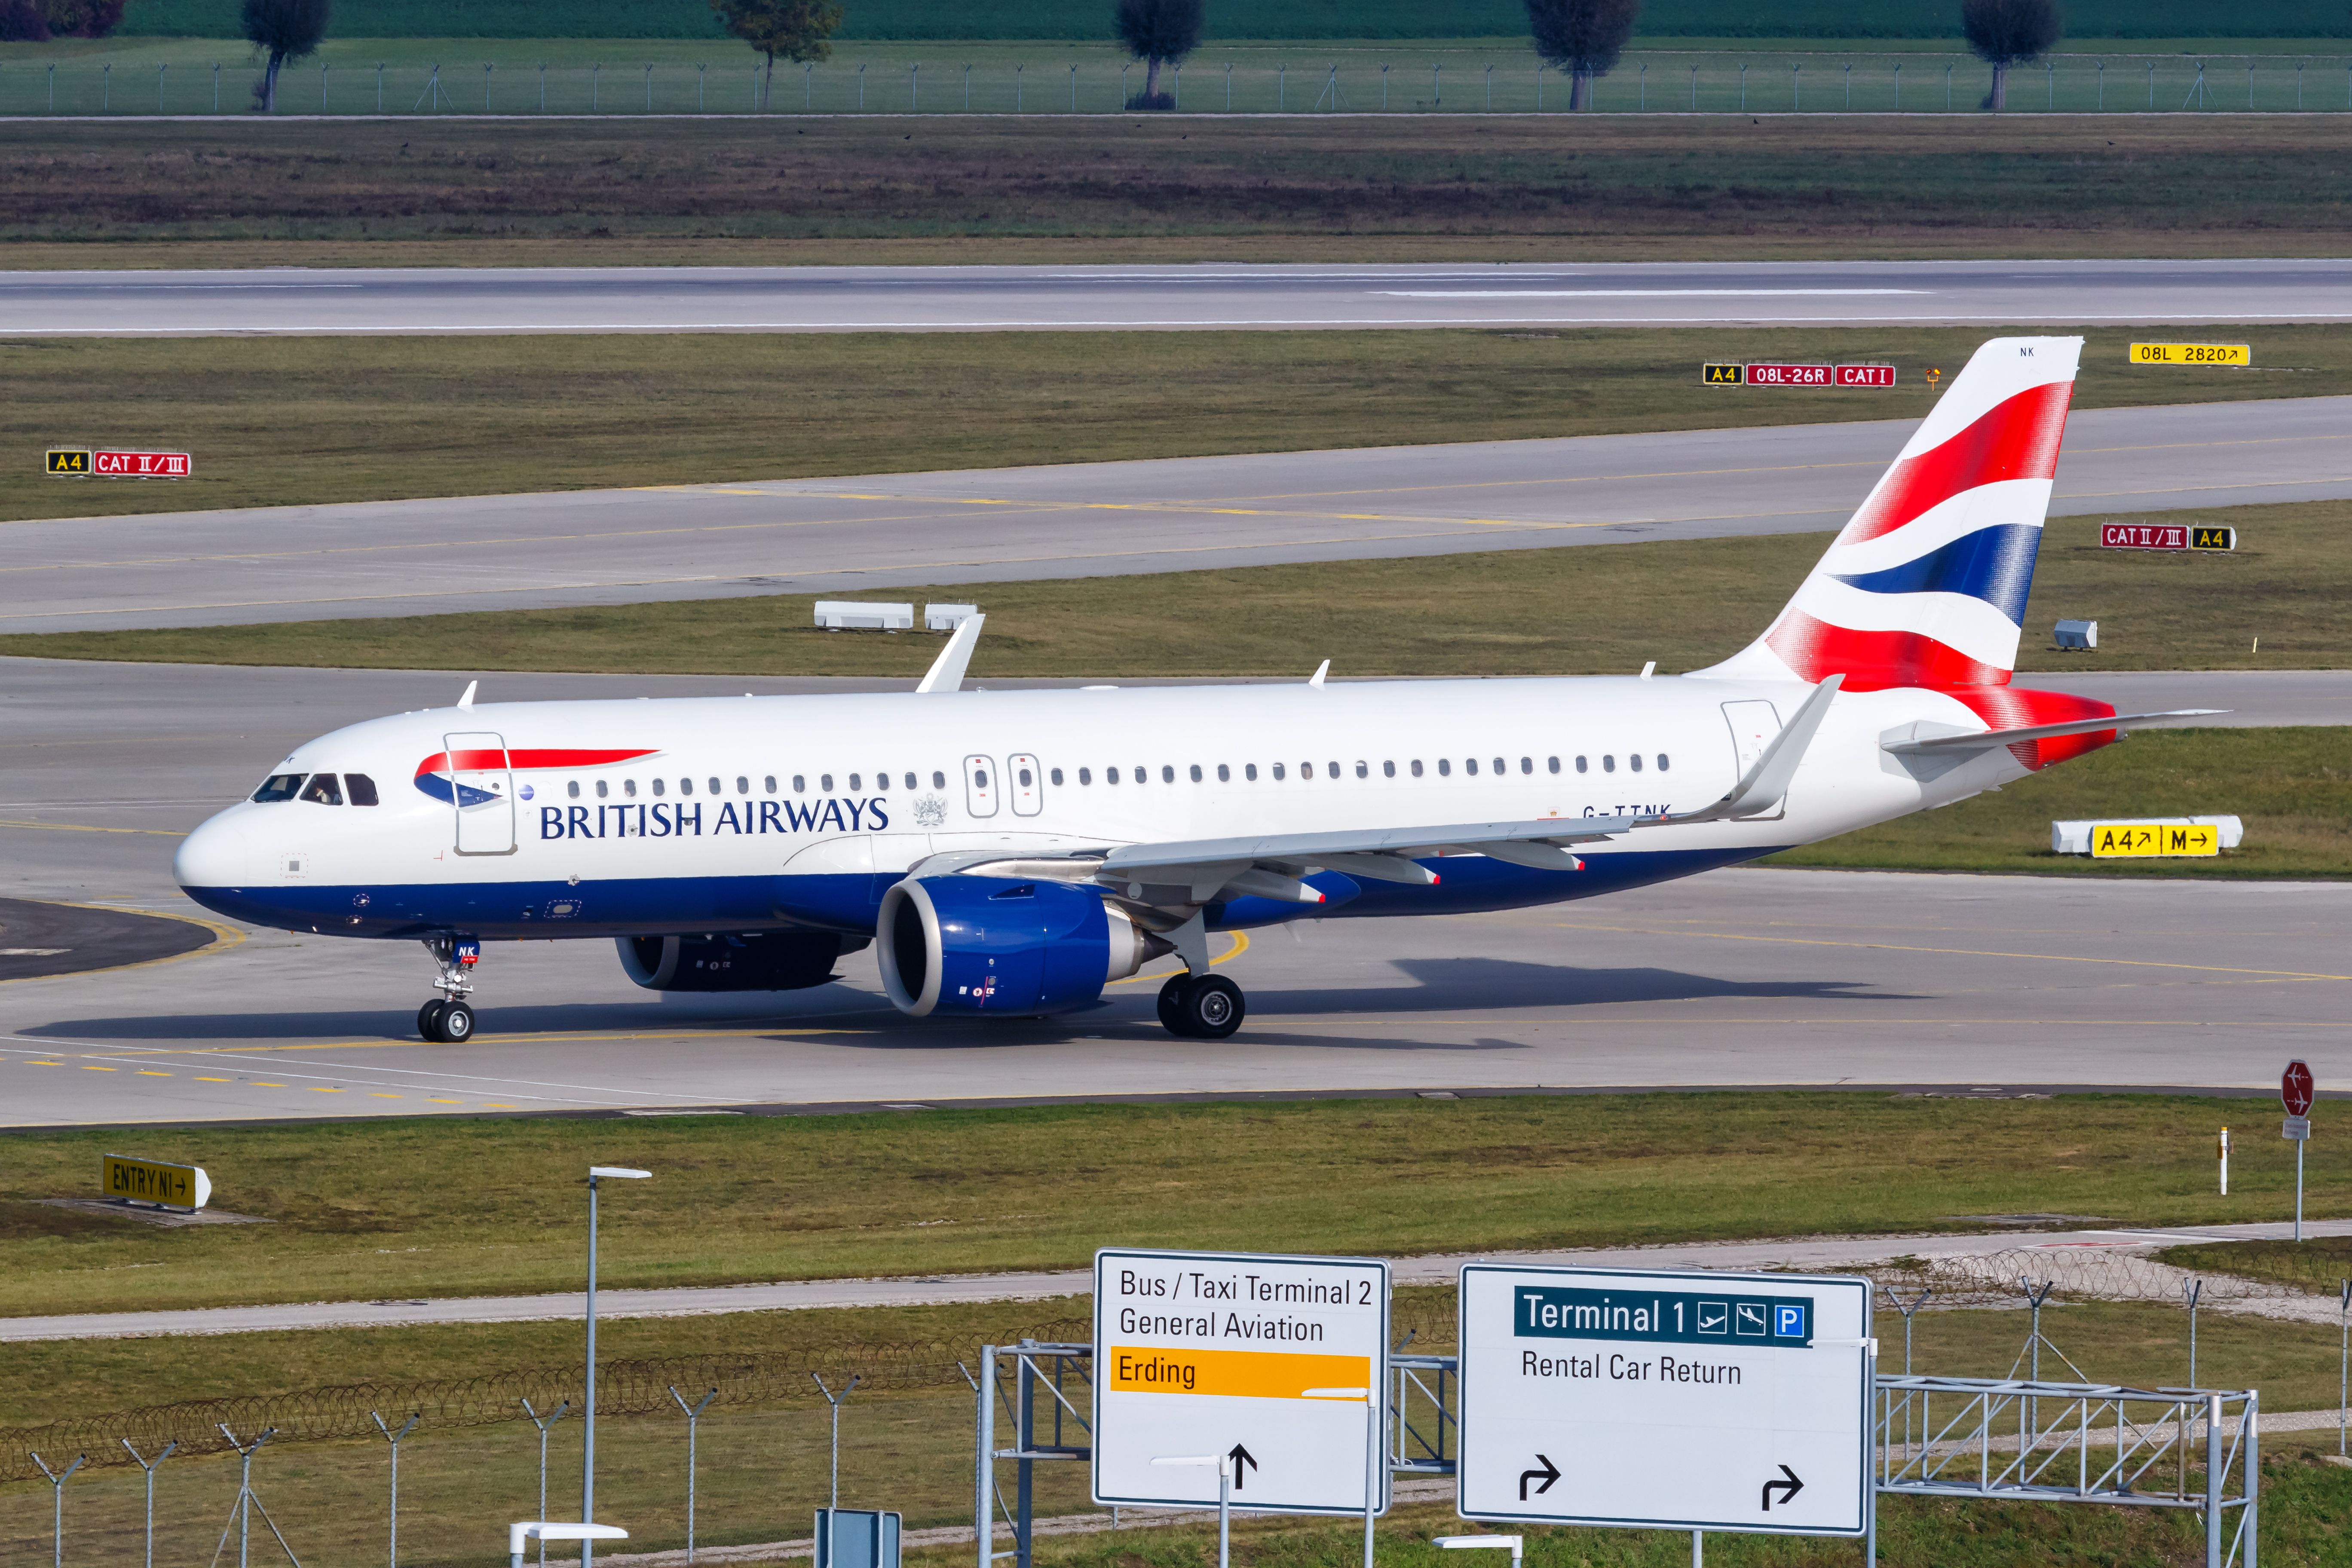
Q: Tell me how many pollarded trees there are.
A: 4